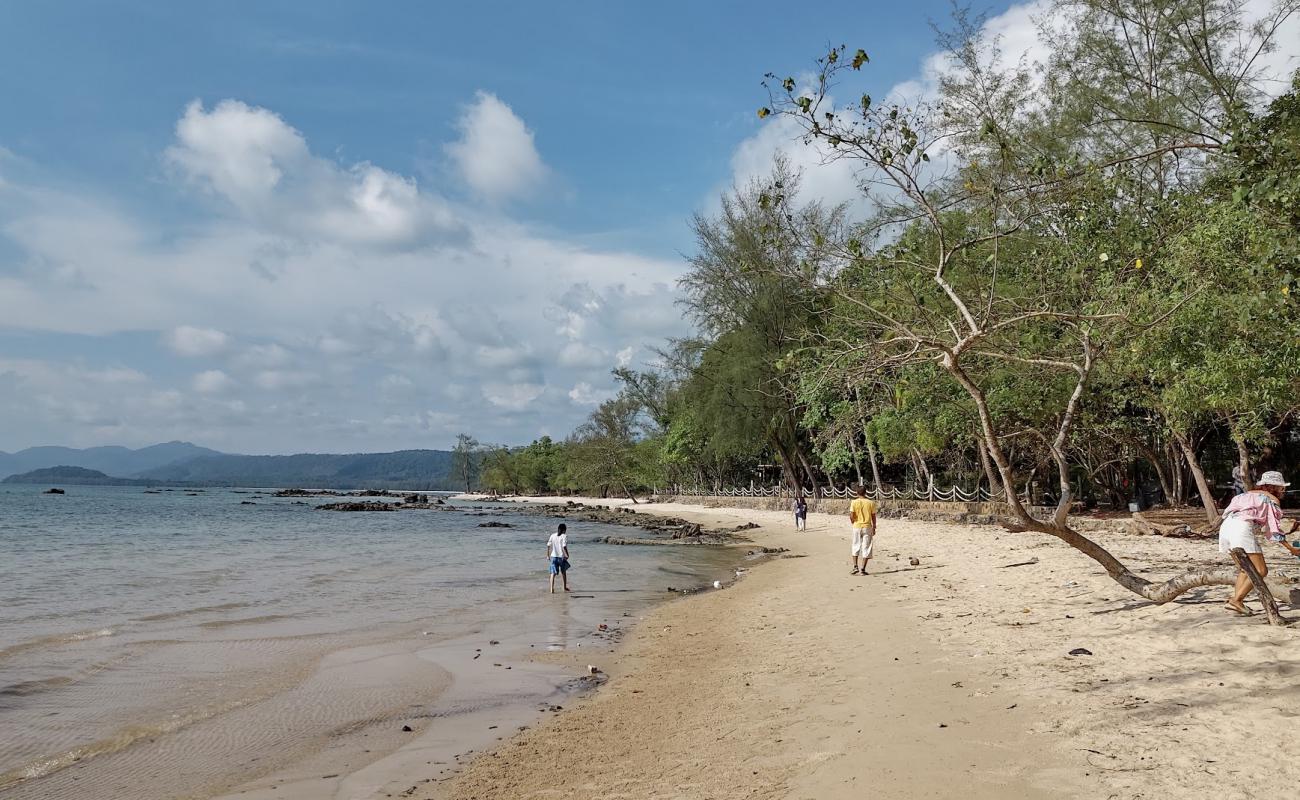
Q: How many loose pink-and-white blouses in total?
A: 1